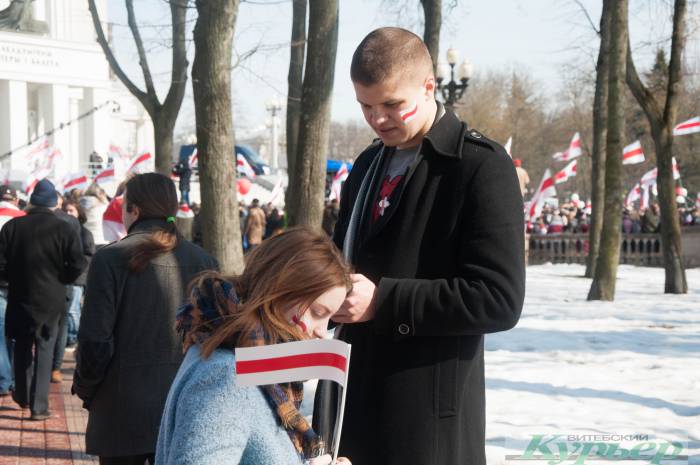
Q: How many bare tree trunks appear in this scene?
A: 8